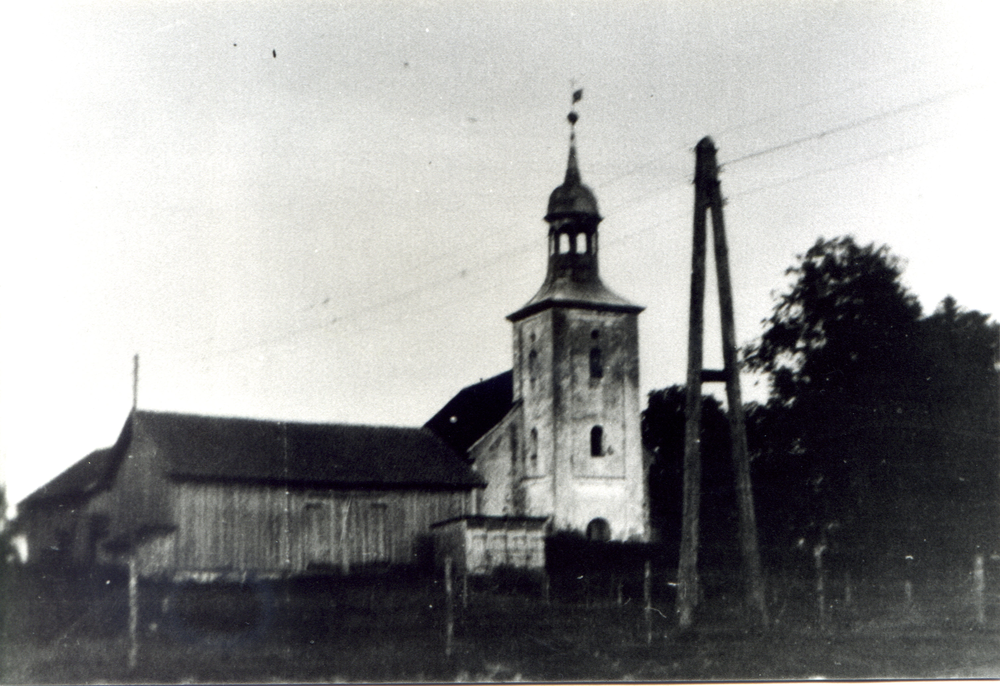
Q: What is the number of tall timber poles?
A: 2